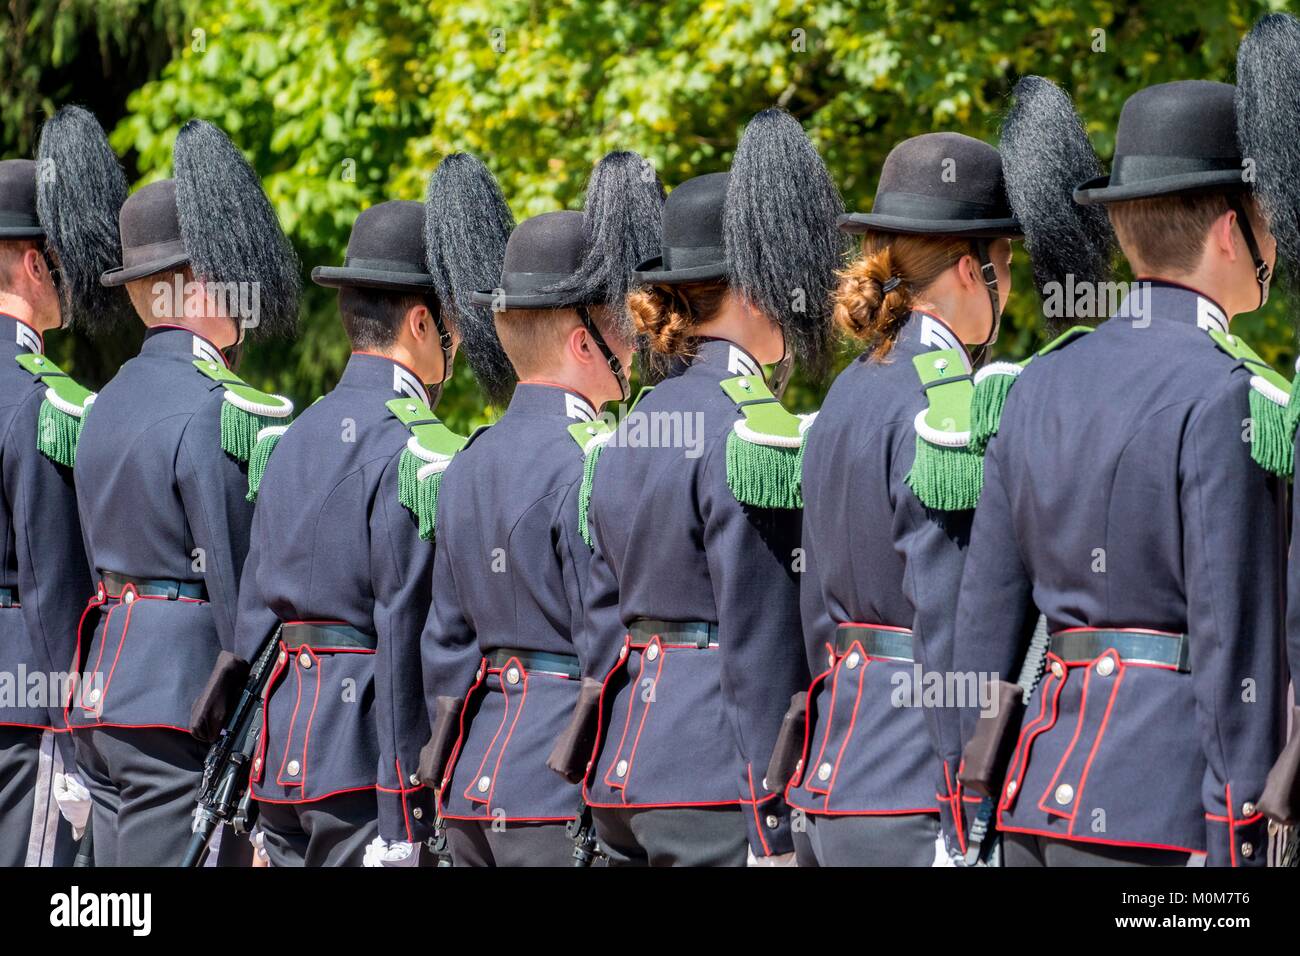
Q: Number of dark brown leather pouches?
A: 6